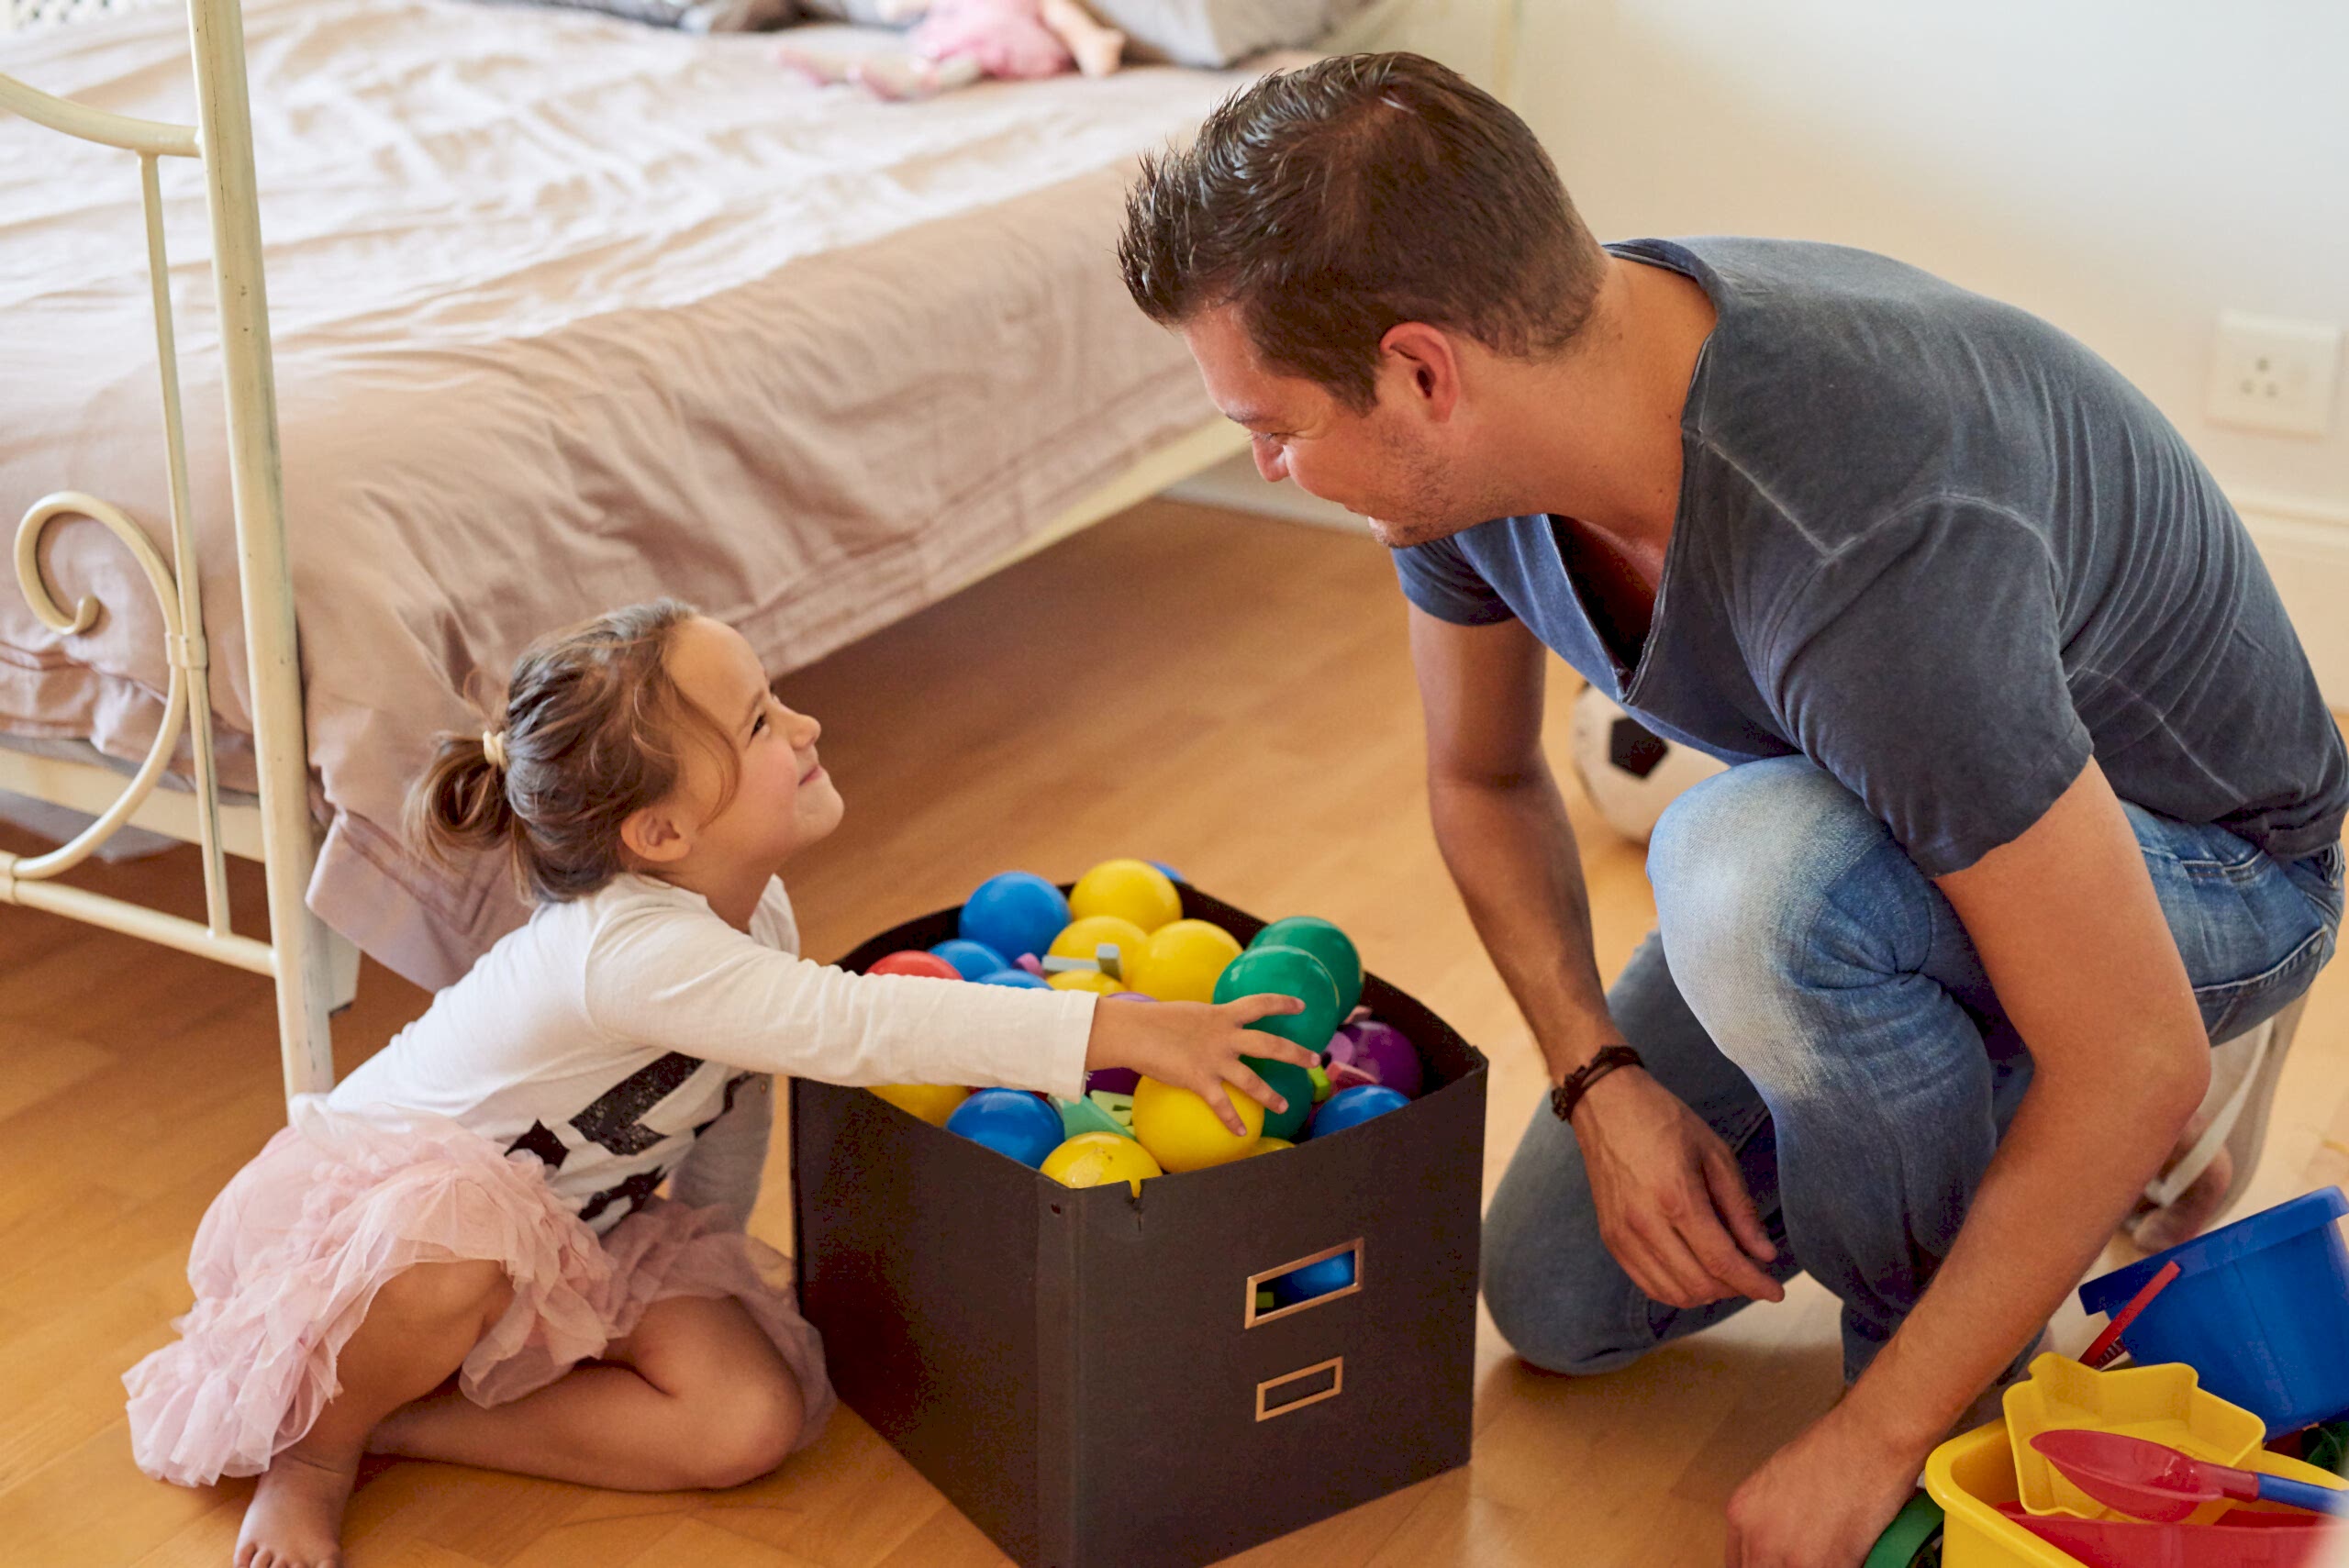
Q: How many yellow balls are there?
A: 8